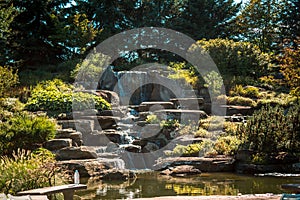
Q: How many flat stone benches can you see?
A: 1